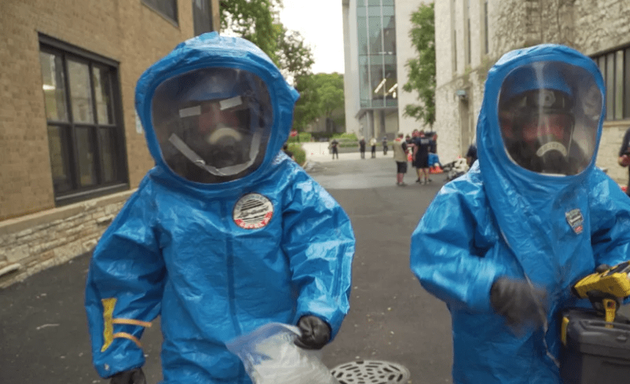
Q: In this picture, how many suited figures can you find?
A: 2